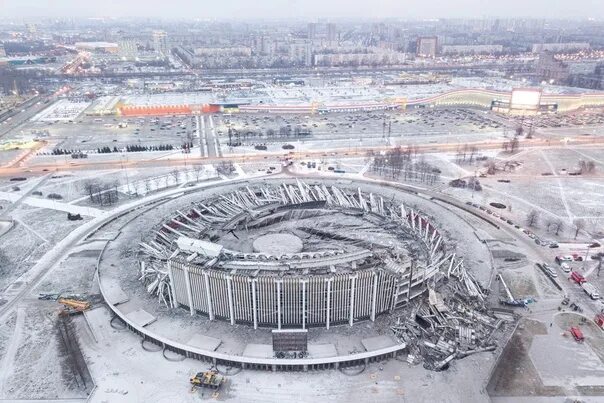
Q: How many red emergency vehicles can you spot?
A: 3